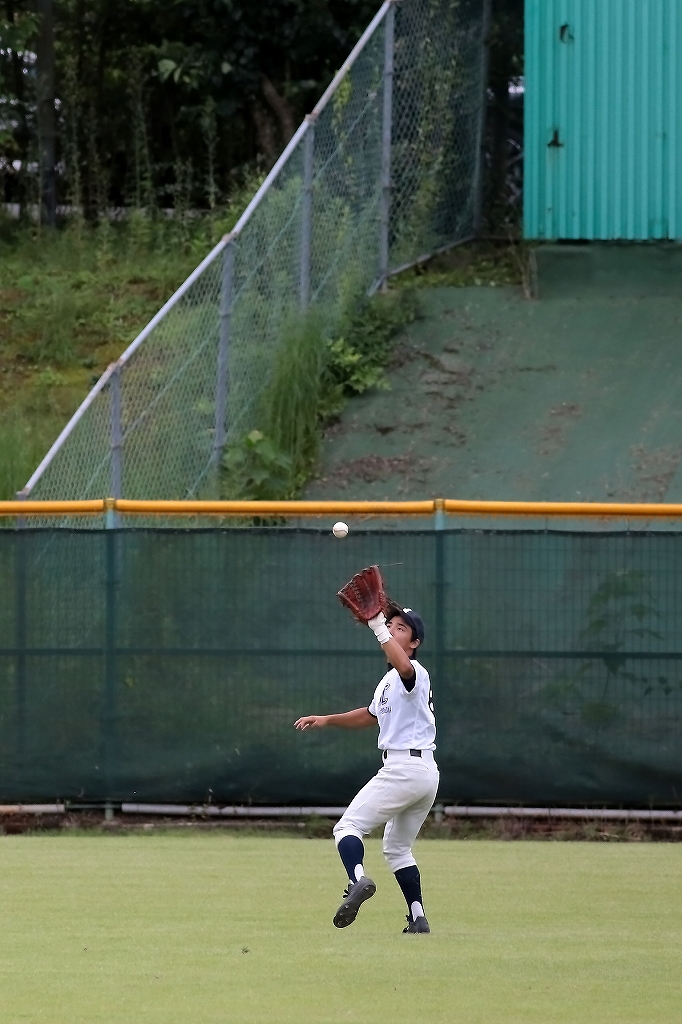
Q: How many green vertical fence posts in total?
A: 2